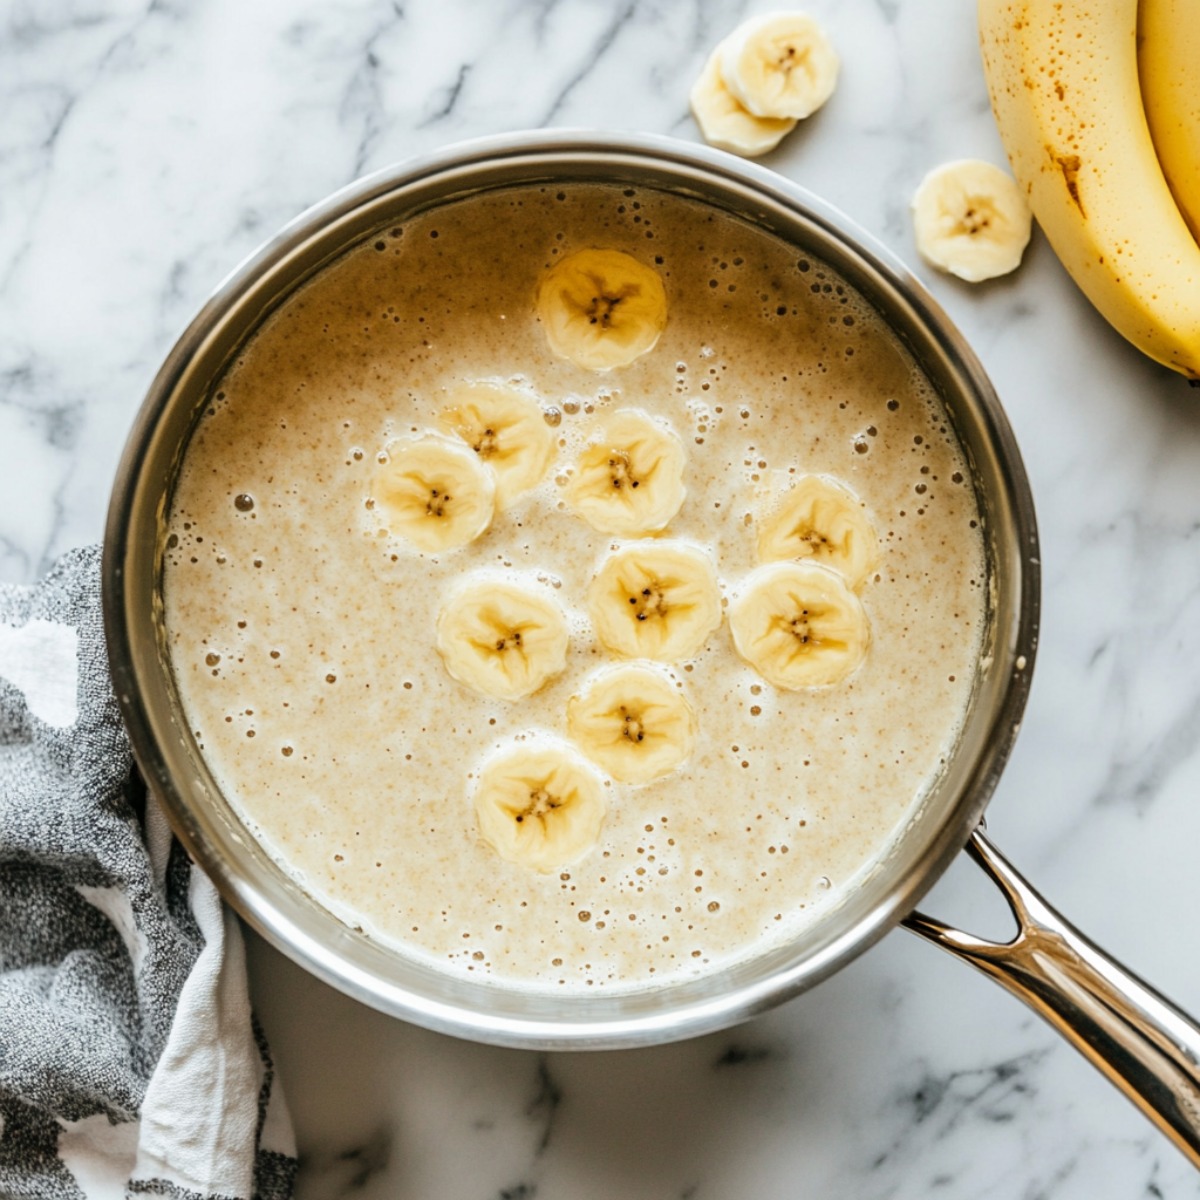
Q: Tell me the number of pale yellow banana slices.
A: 13